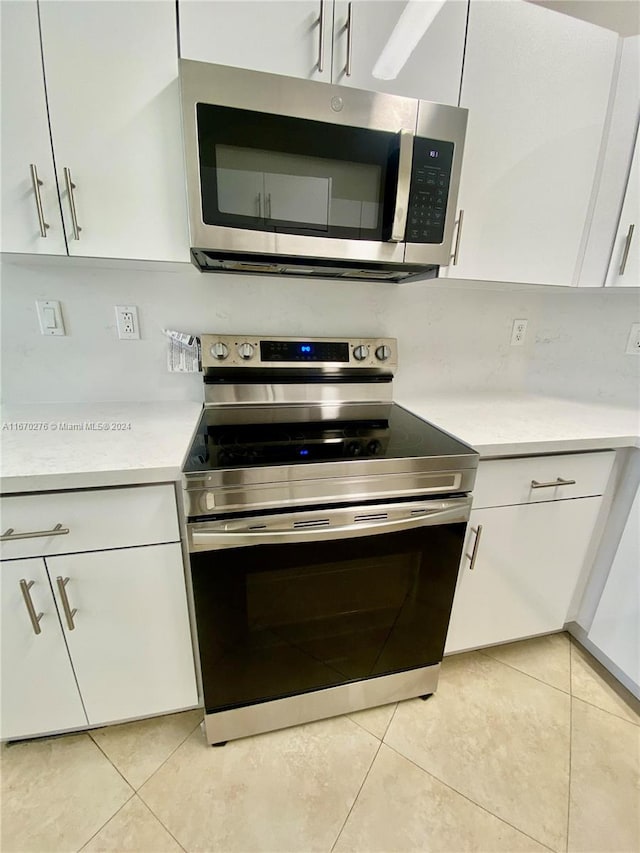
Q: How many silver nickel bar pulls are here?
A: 11